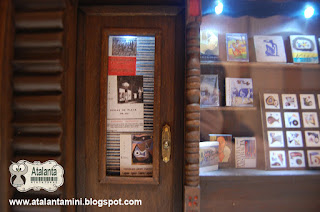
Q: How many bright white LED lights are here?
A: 2